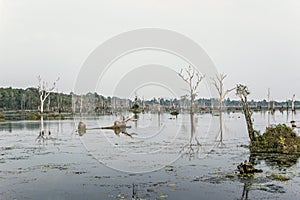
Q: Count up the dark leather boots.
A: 0